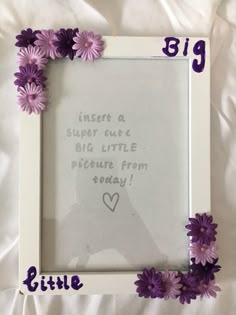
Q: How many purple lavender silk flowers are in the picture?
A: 14